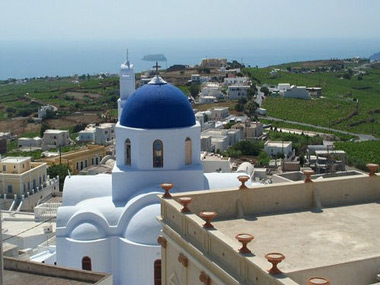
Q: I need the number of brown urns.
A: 9